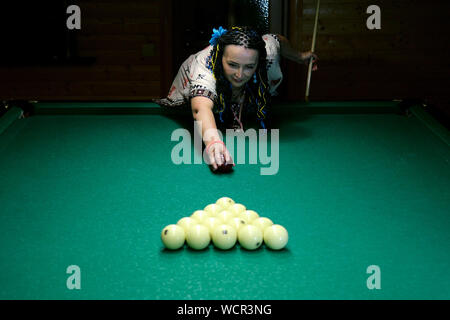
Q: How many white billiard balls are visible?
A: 15